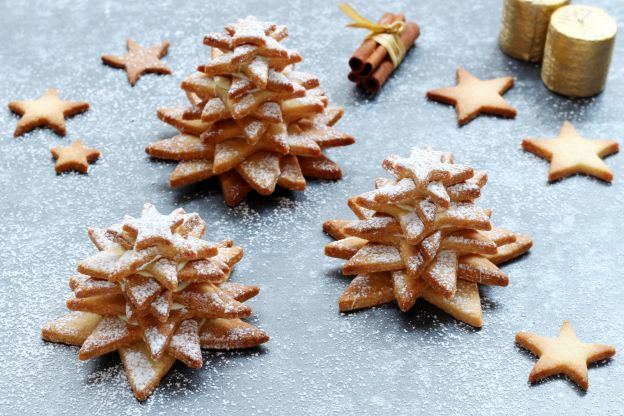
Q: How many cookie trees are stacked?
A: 3